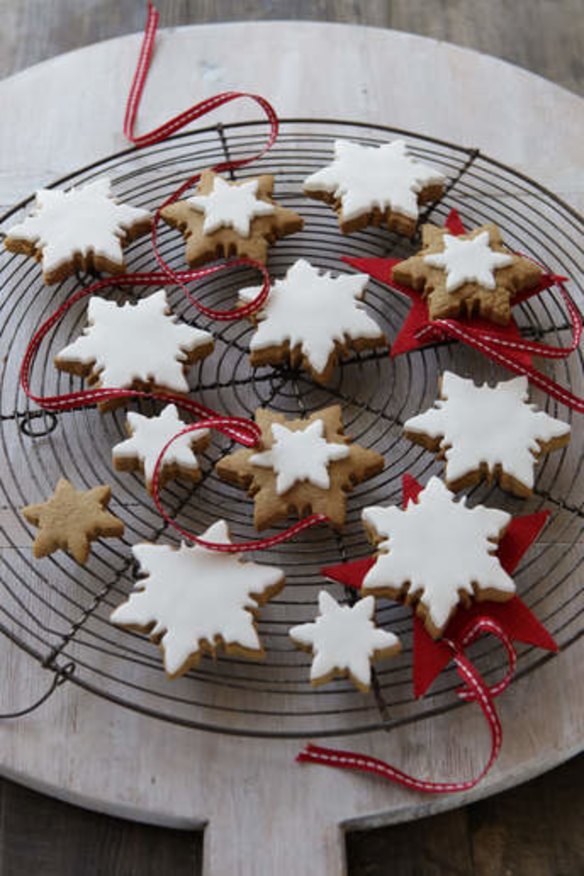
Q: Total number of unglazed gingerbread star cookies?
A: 1